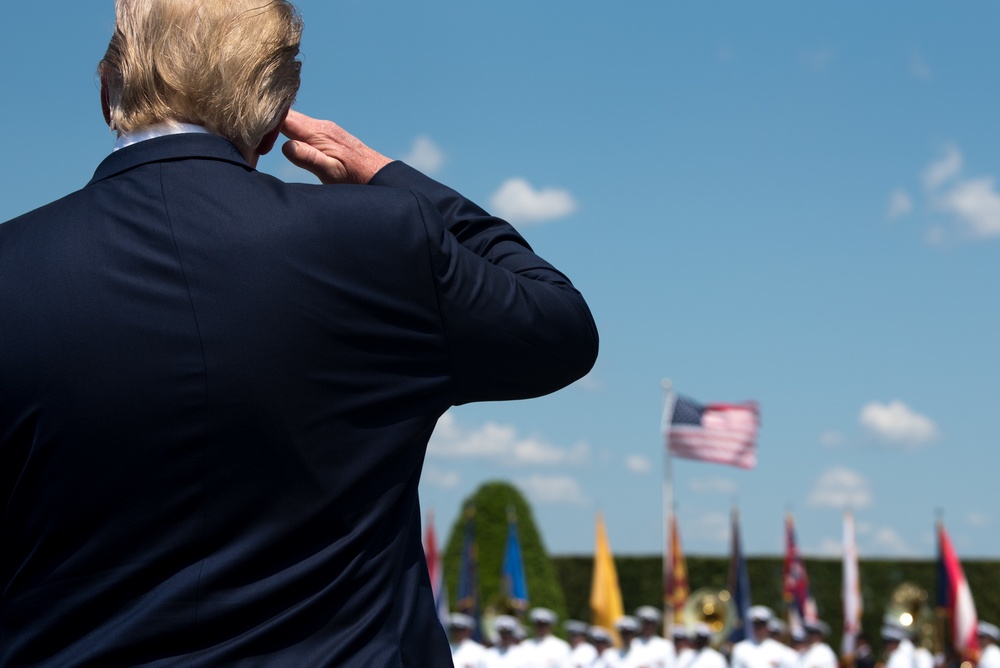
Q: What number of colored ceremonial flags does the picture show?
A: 9